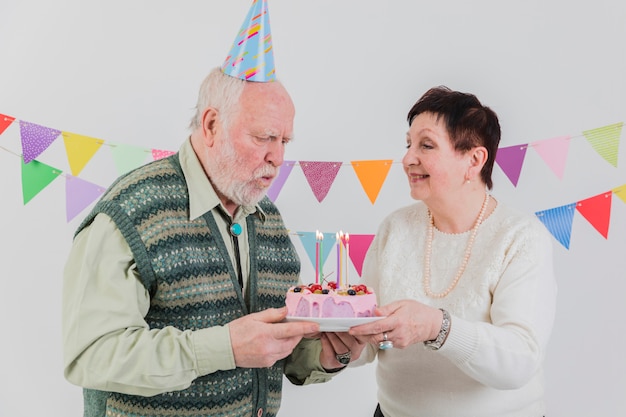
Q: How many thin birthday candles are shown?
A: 5